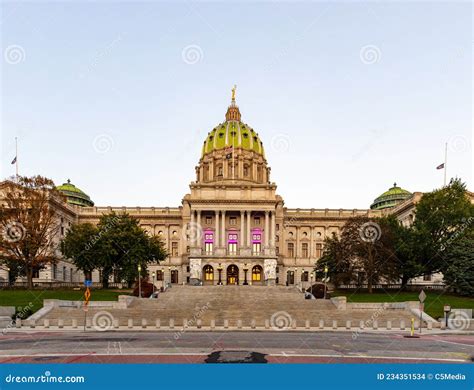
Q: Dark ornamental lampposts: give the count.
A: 2